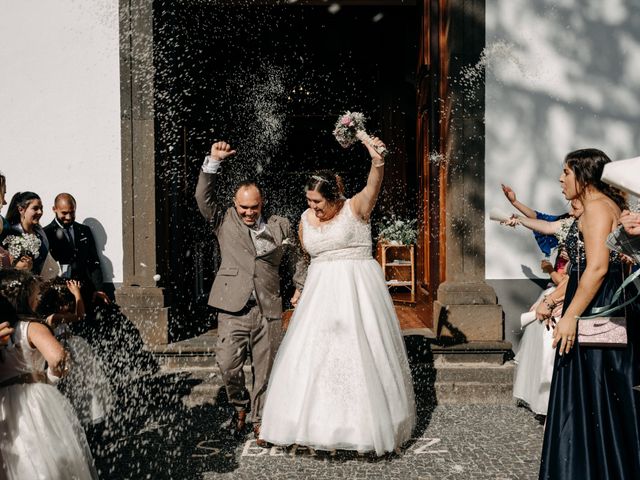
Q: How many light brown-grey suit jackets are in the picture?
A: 1